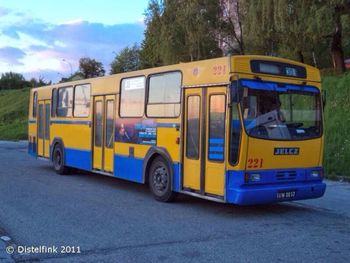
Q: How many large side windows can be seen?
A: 4